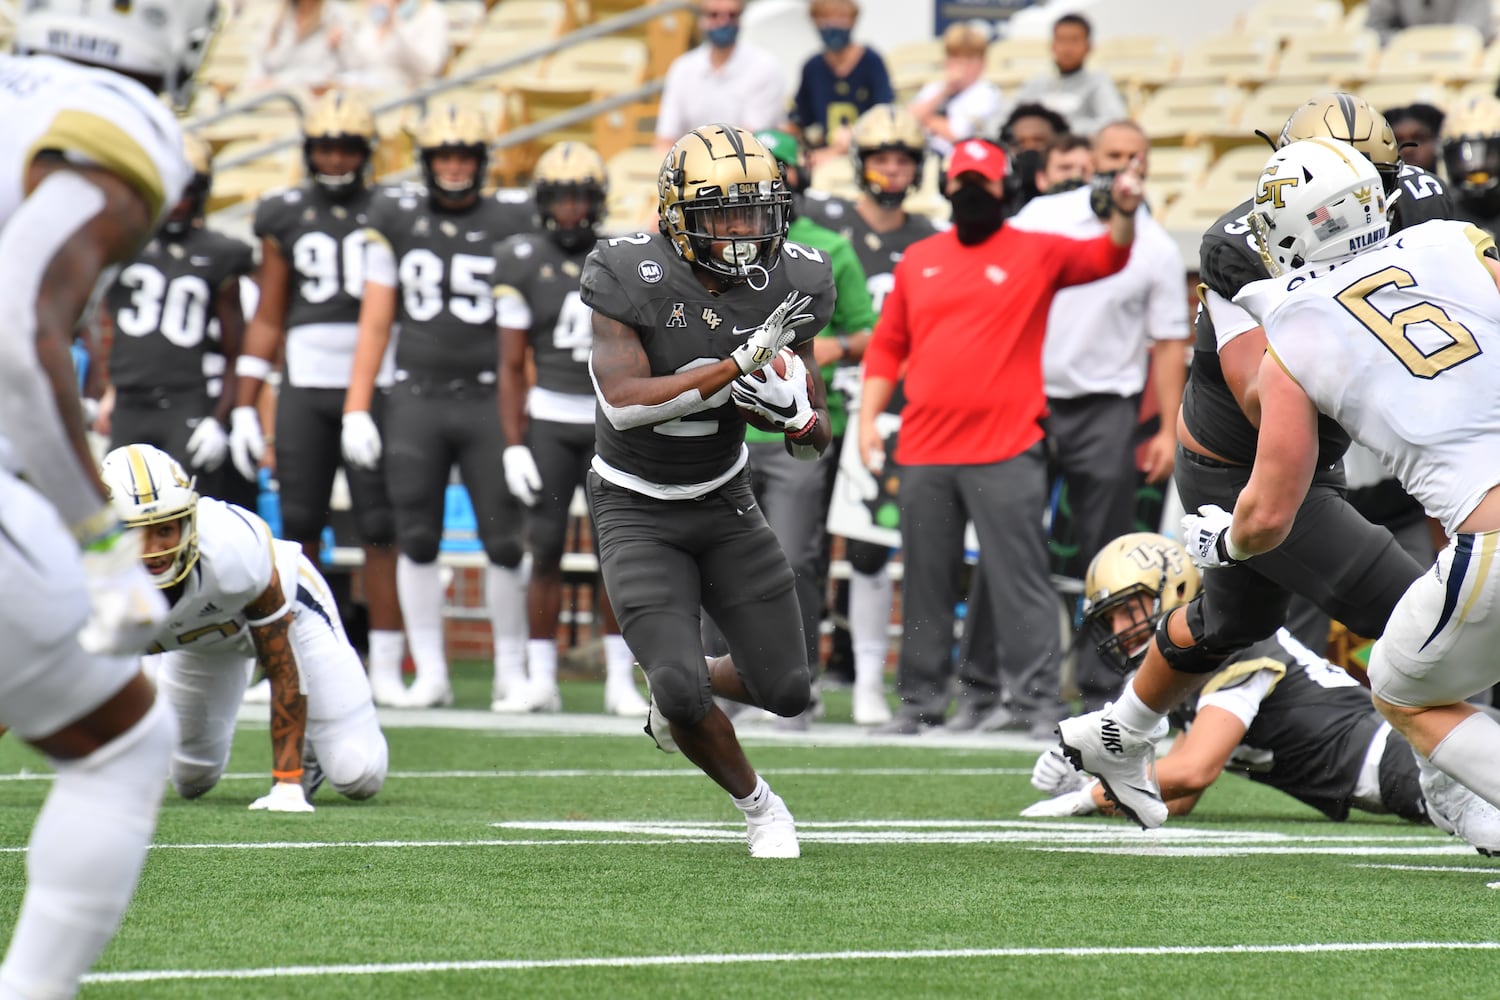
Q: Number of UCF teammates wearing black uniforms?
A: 9